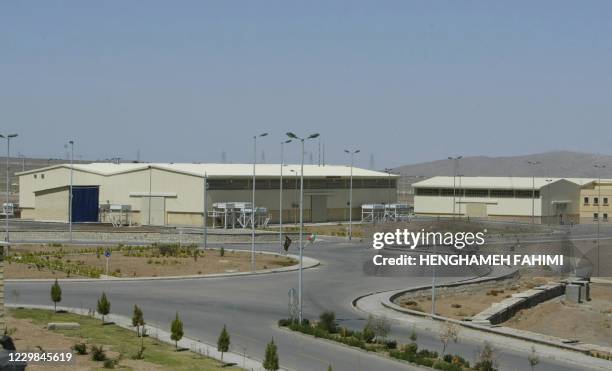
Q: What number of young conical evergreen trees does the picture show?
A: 6